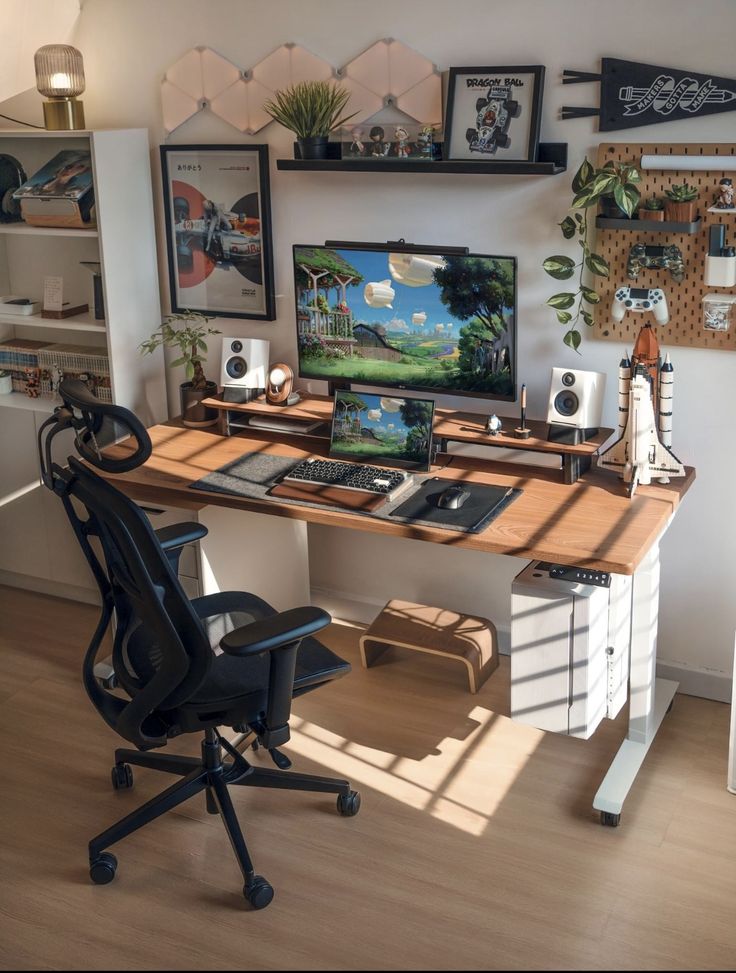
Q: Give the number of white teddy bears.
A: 0